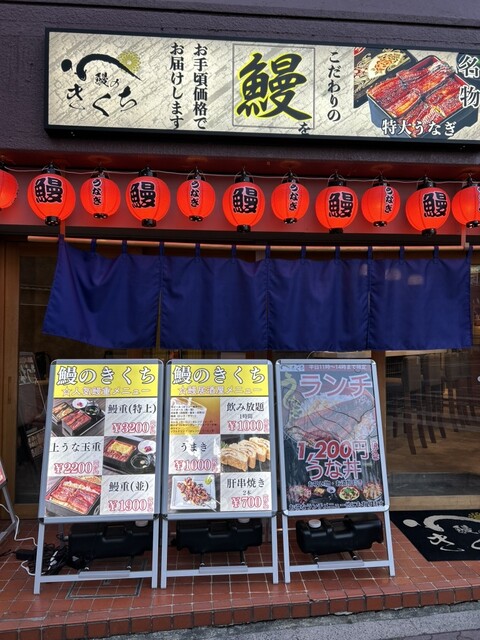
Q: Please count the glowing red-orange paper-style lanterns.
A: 11